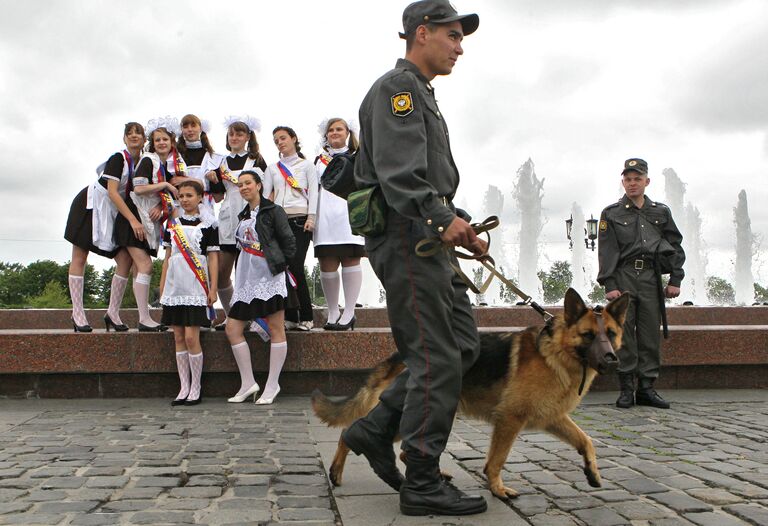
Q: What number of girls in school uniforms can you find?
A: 7